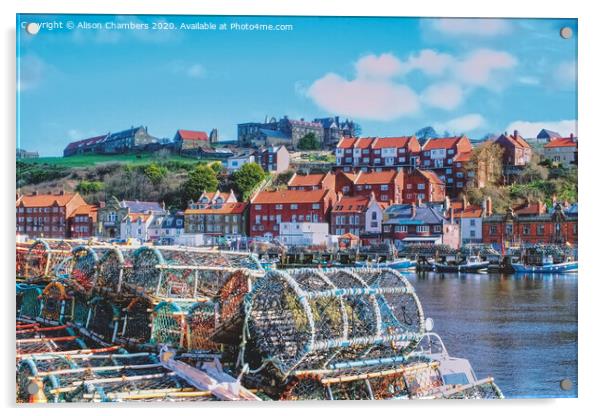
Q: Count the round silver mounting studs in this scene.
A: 4